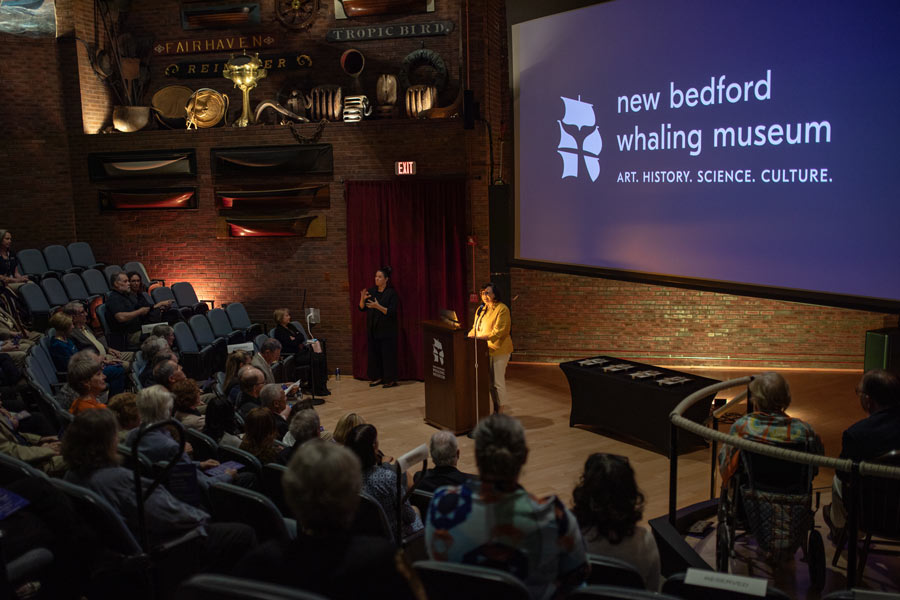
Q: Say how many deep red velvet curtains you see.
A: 1